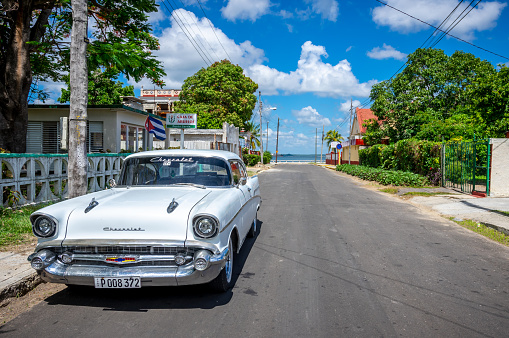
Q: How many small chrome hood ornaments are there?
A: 2